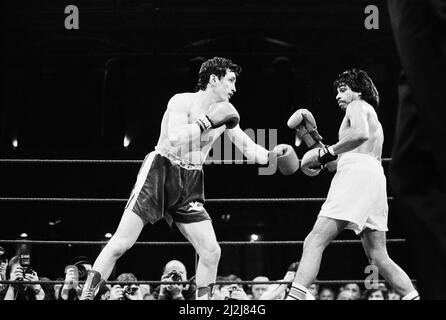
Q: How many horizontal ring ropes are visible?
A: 4